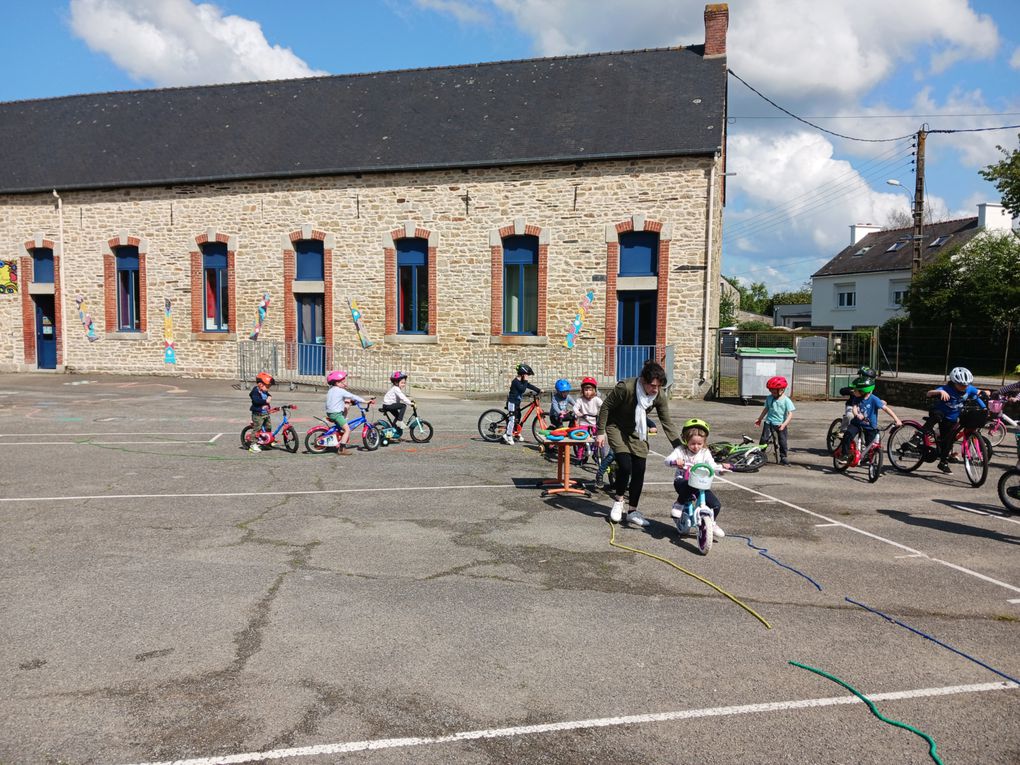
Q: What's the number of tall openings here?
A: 7